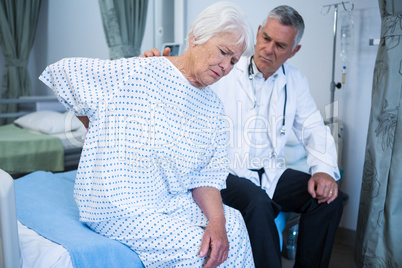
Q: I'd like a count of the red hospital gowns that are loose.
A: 0